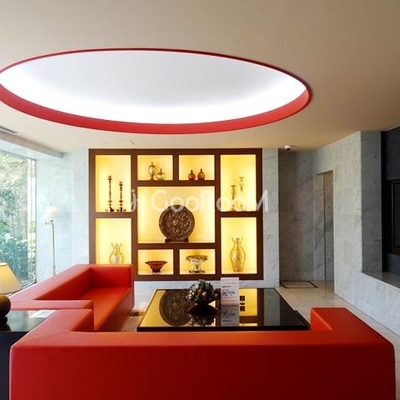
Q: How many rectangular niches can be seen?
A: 9